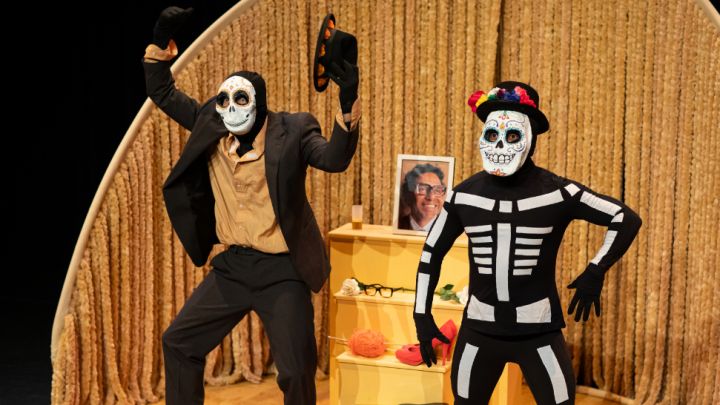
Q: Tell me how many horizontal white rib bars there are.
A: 10